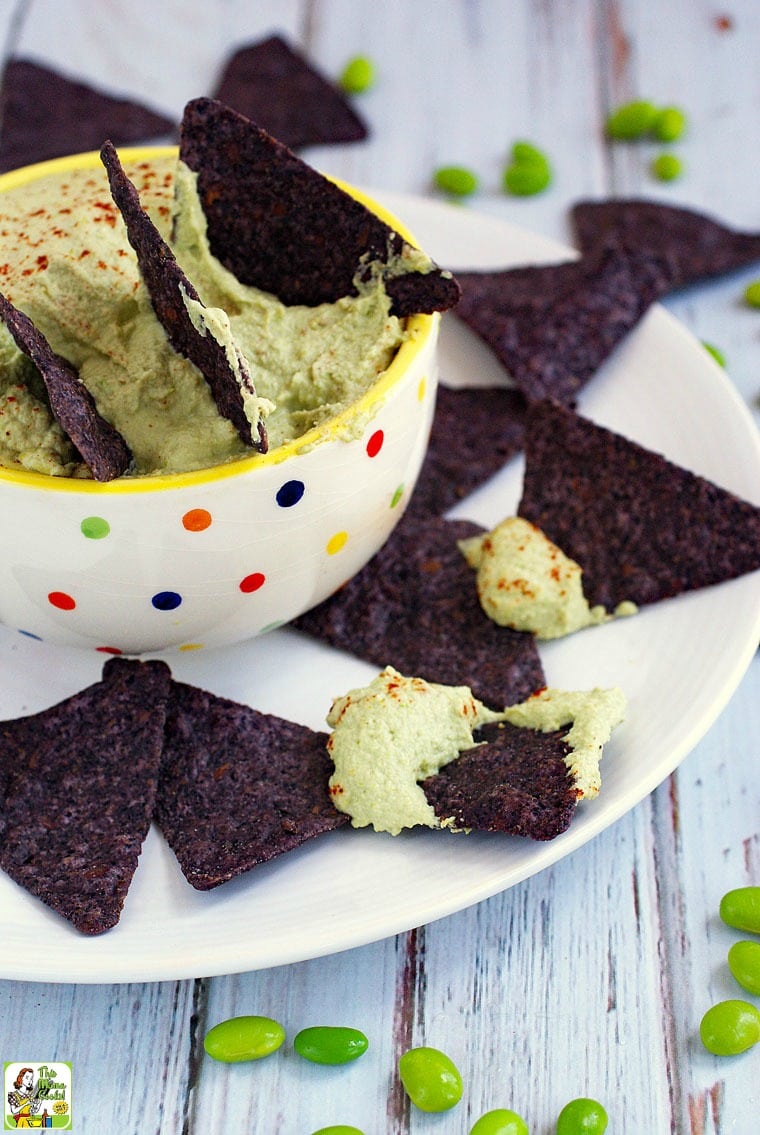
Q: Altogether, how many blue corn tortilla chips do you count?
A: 13